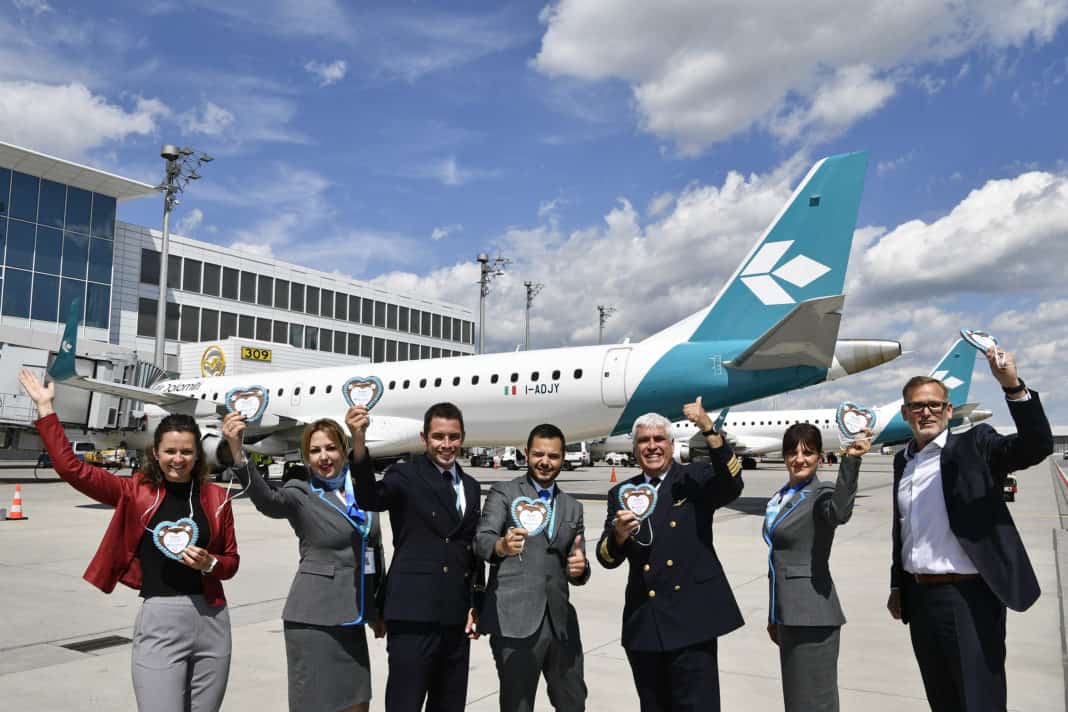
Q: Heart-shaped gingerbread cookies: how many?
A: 7